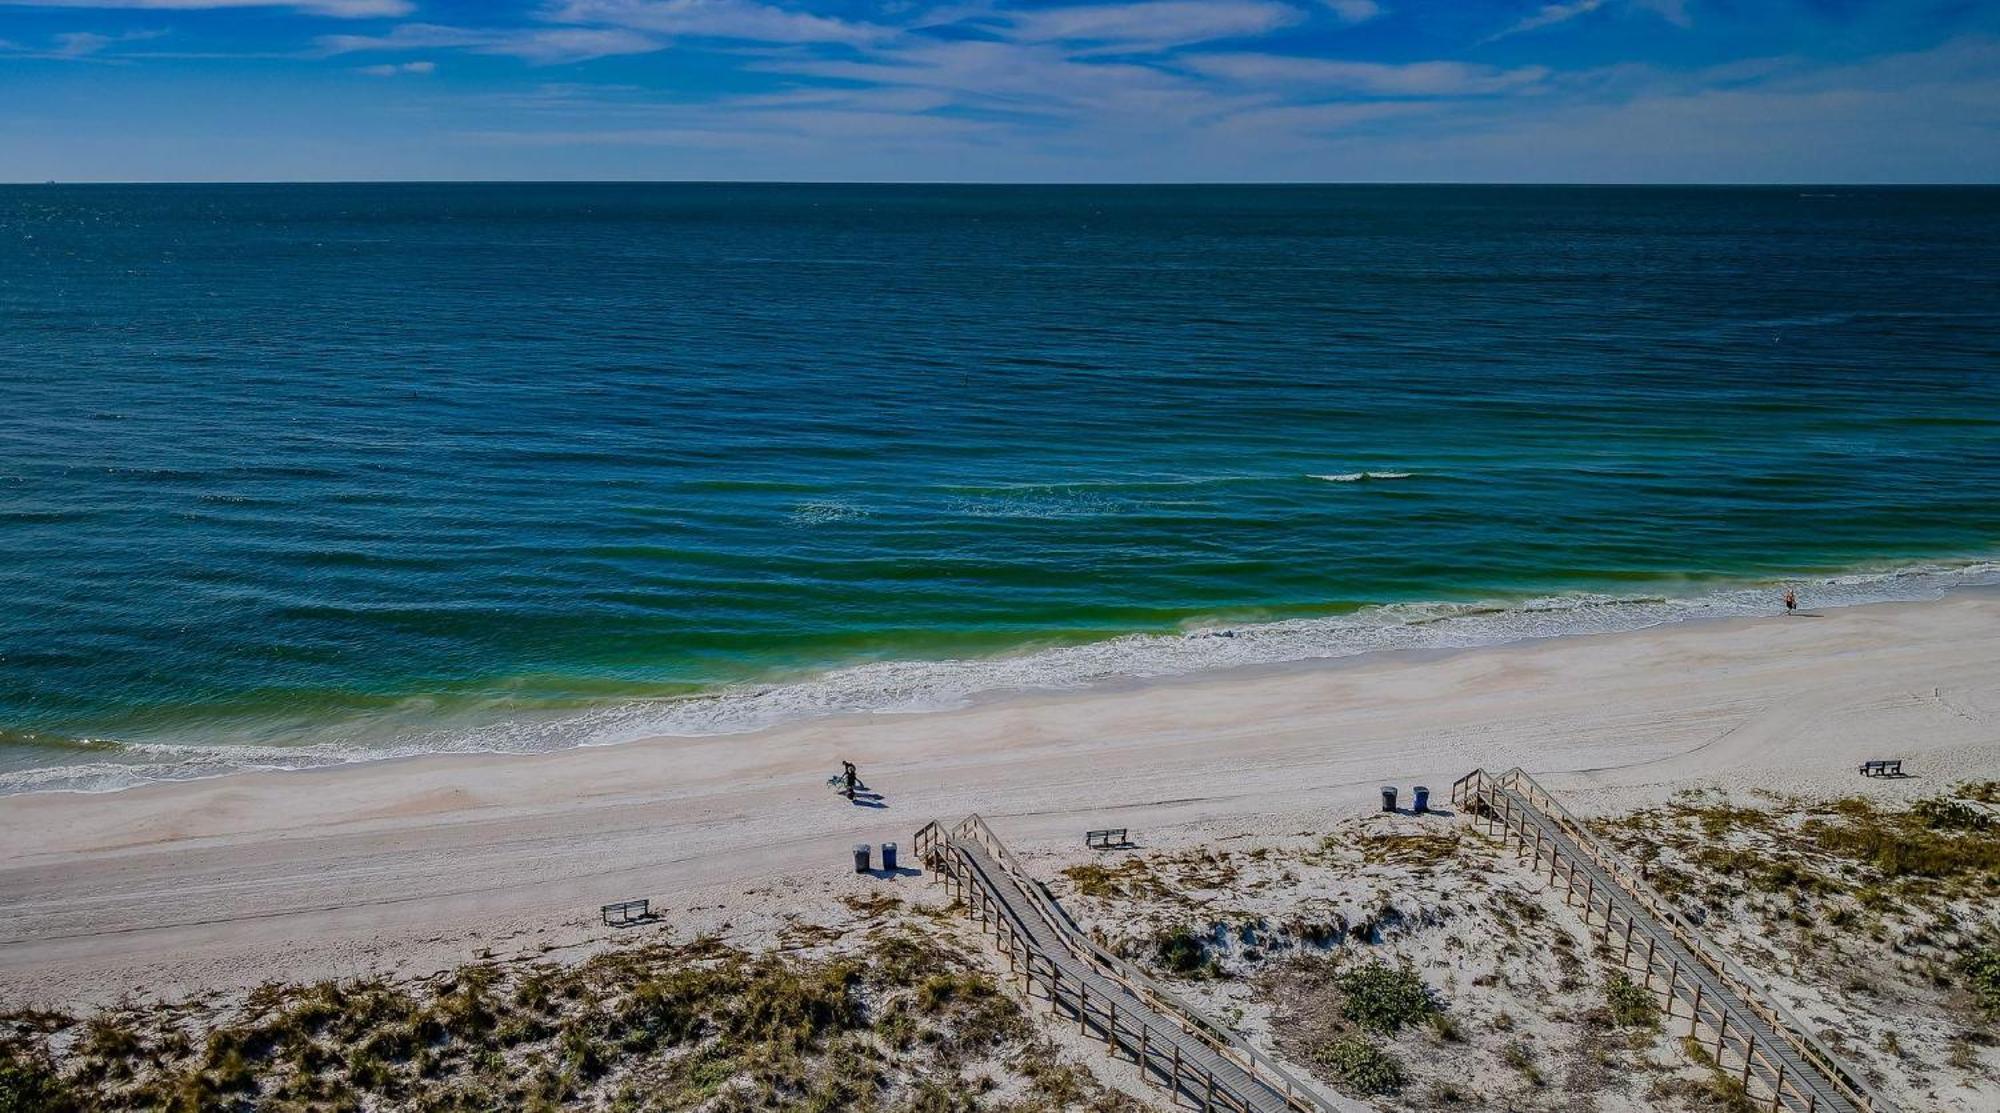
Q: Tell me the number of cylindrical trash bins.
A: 4